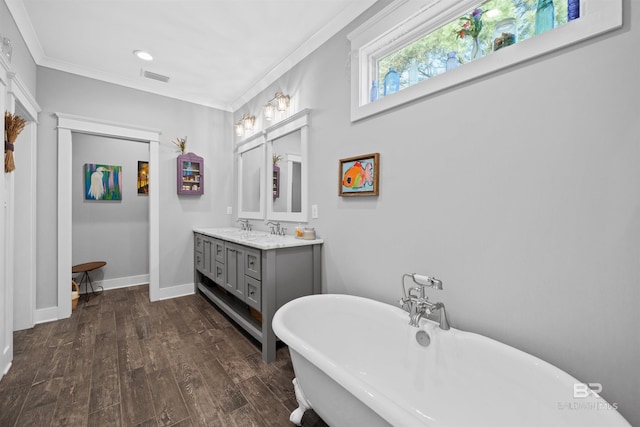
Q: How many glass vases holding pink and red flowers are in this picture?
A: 1